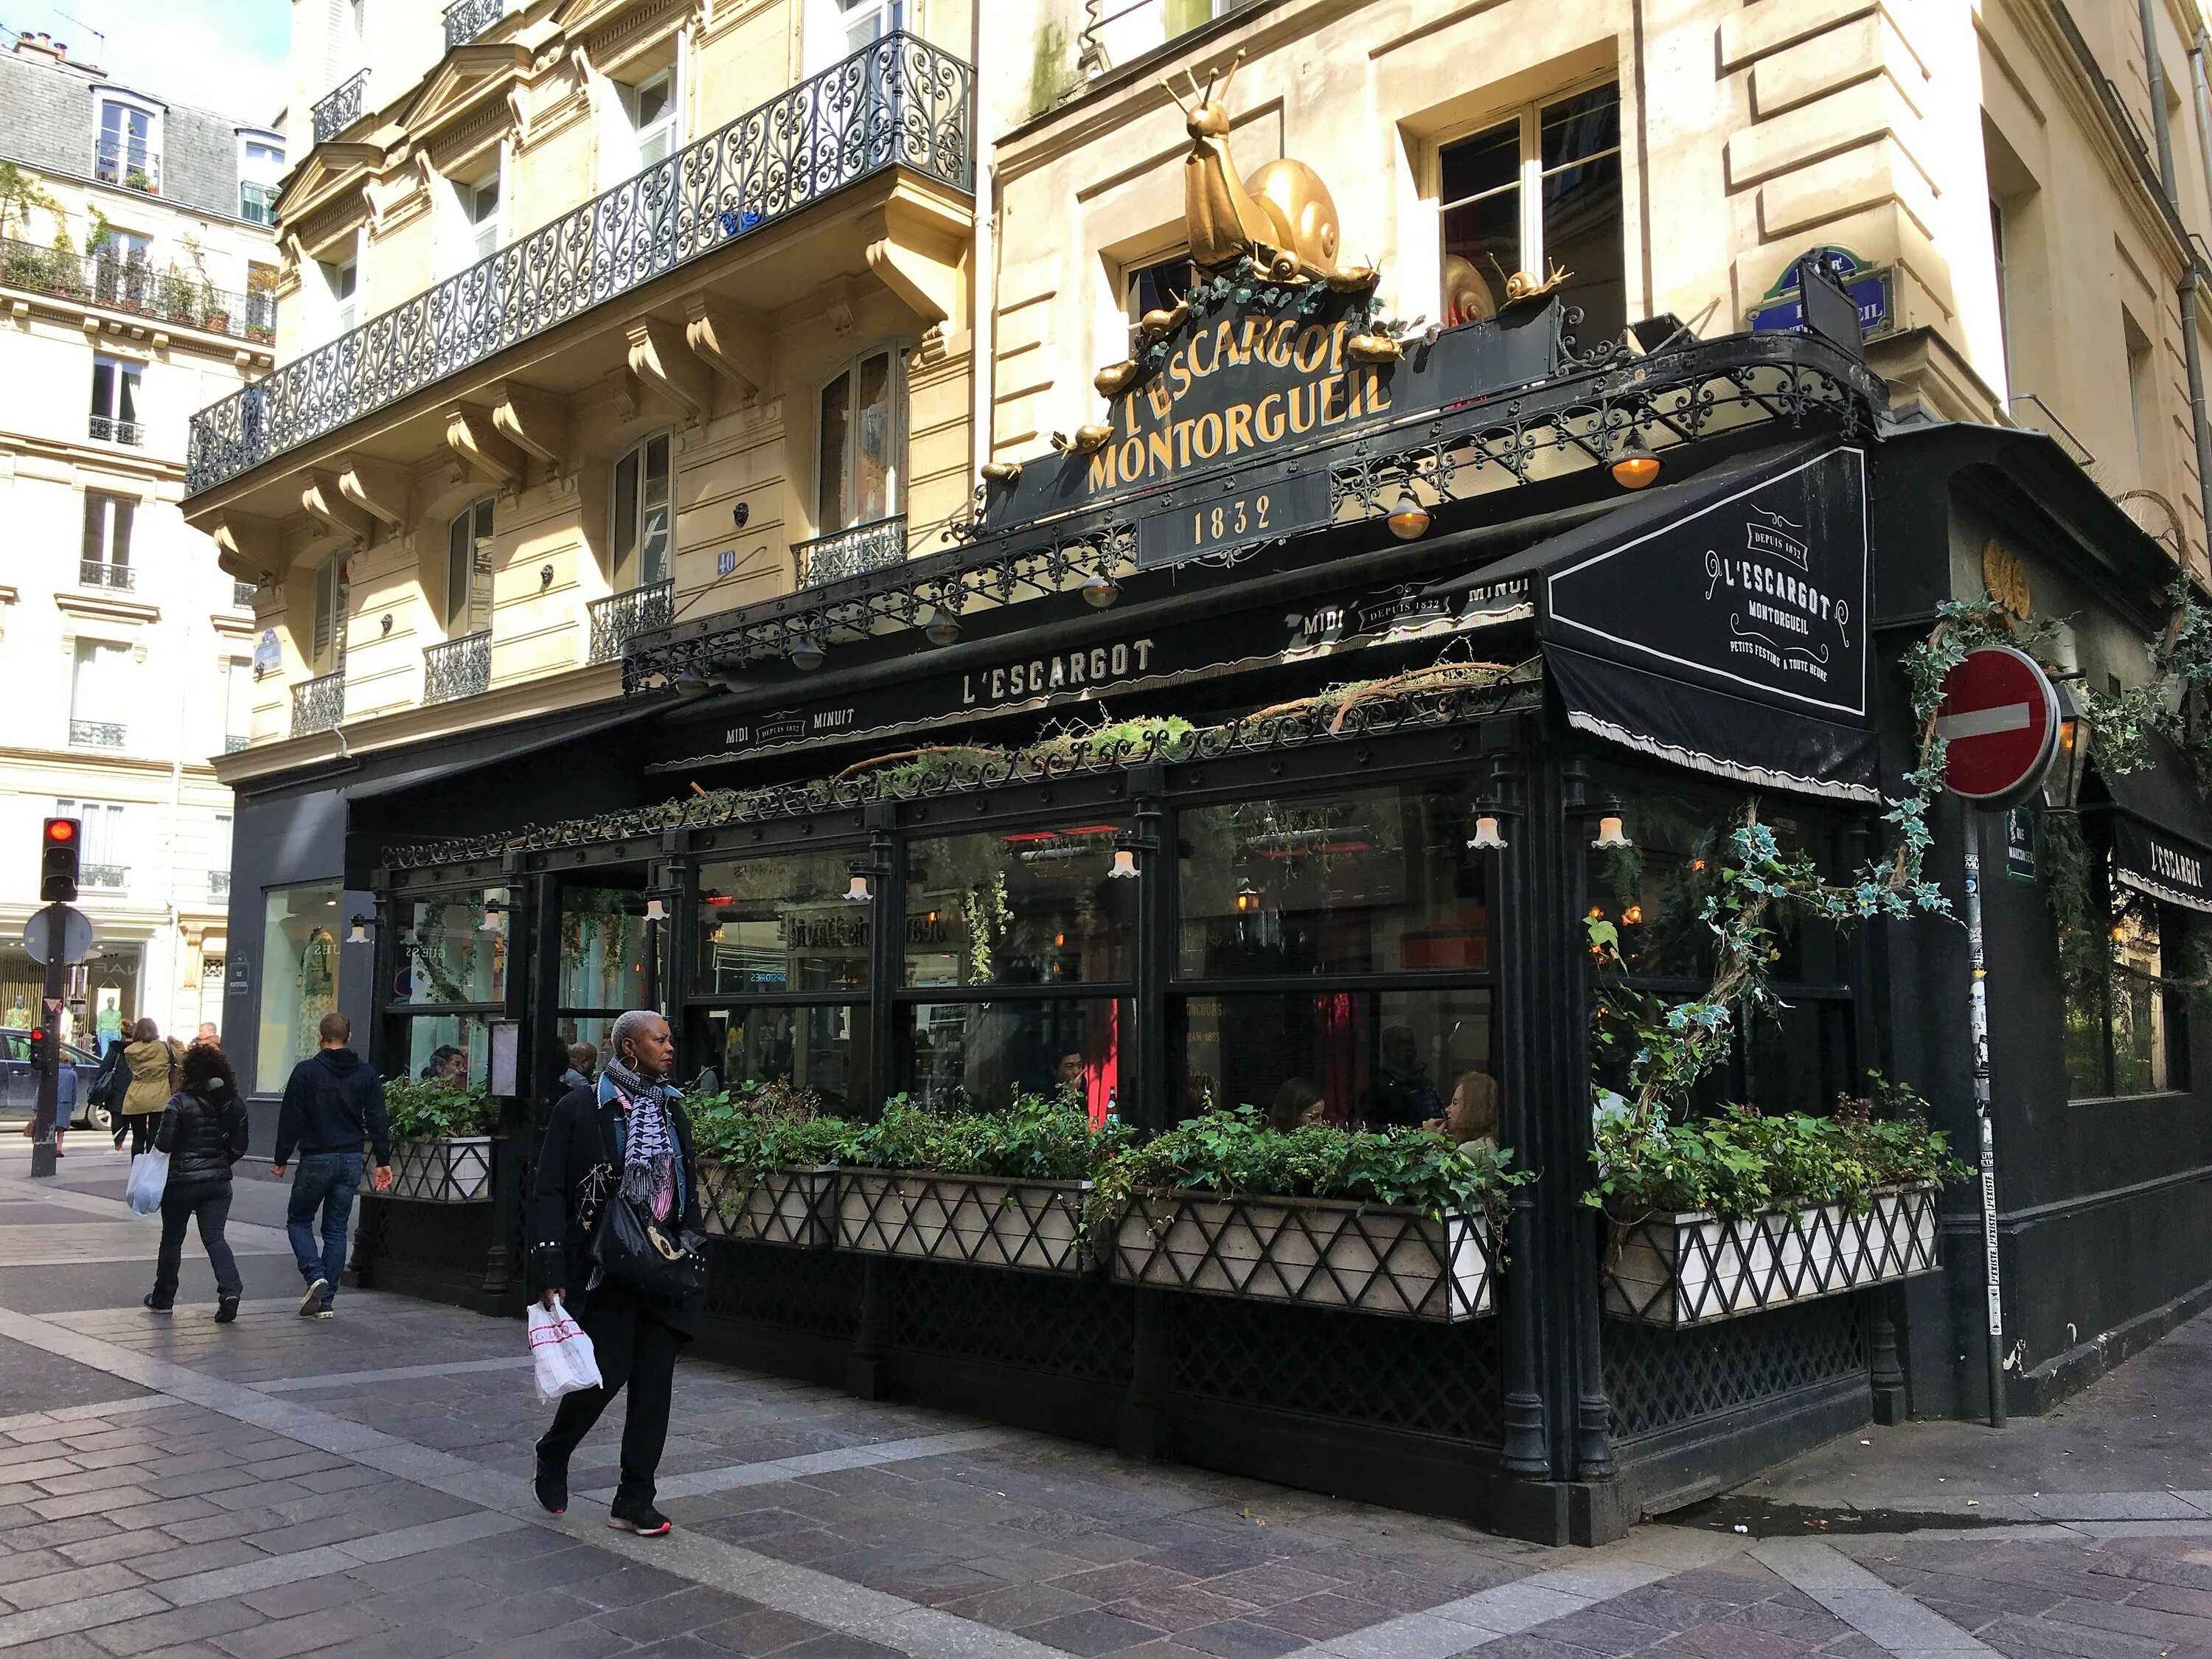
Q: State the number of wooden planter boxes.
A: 5